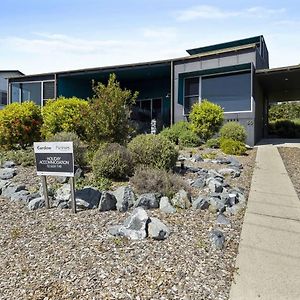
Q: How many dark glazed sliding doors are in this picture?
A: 1